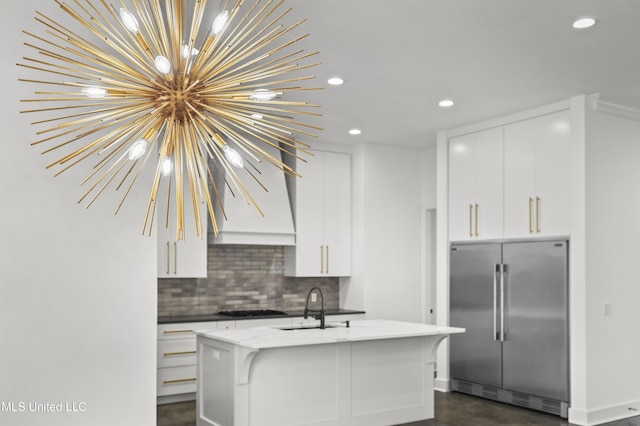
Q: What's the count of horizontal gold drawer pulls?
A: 3